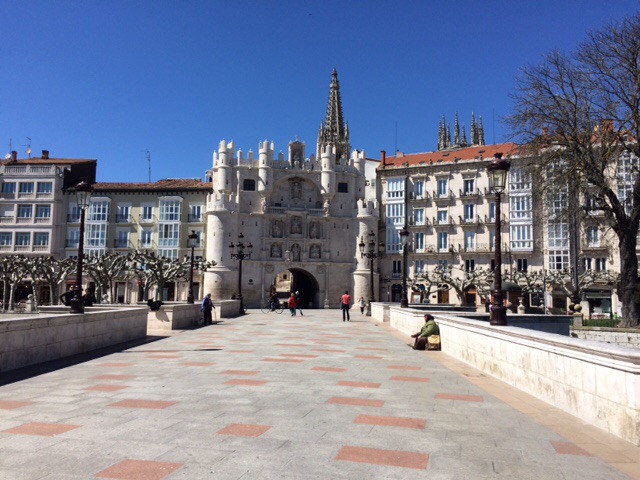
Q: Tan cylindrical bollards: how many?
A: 0